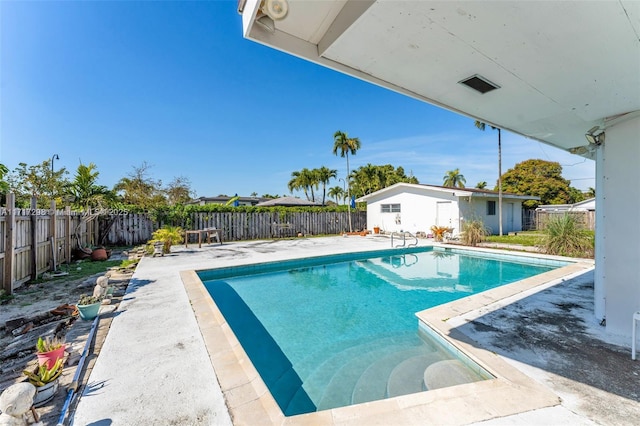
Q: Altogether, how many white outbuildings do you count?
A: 1